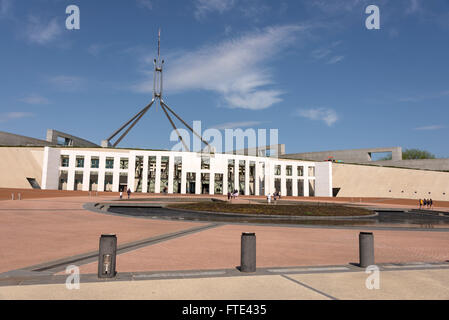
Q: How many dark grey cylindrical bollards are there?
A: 3